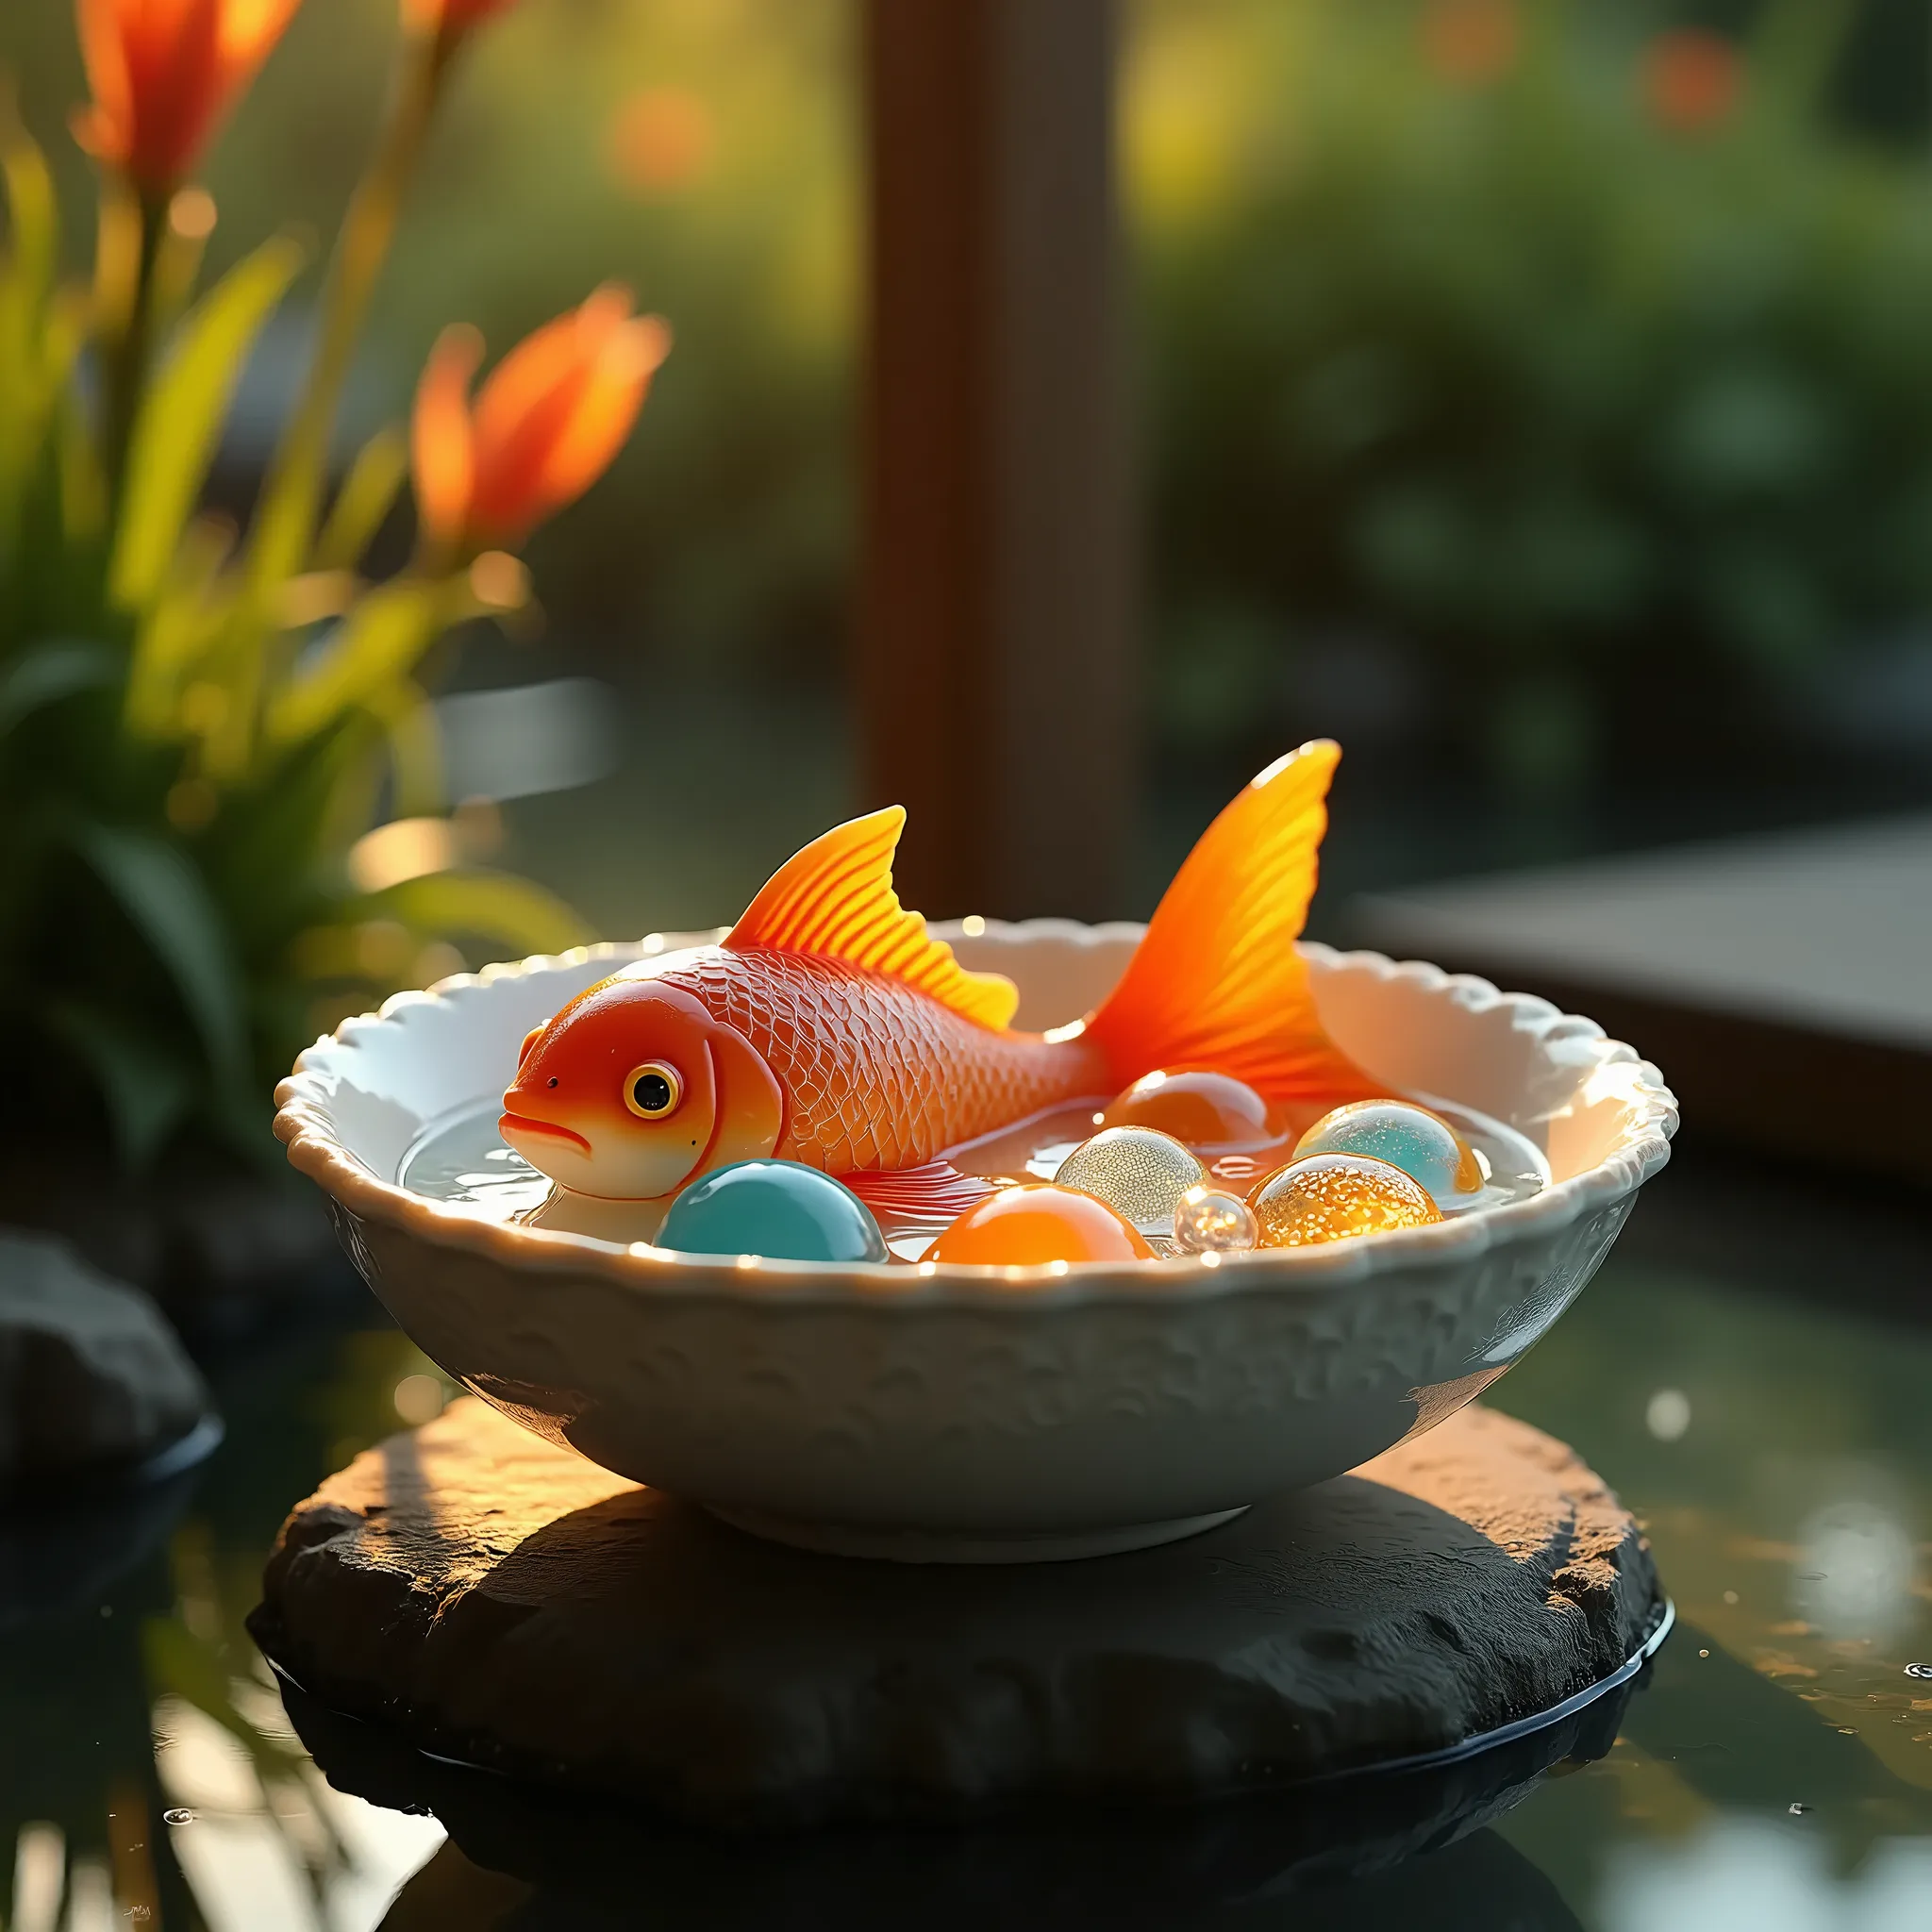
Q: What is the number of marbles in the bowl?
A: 7